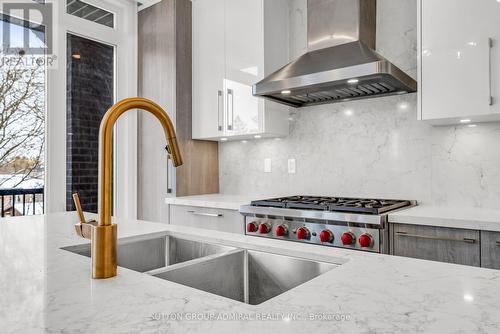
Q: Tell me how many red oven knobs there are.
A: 7